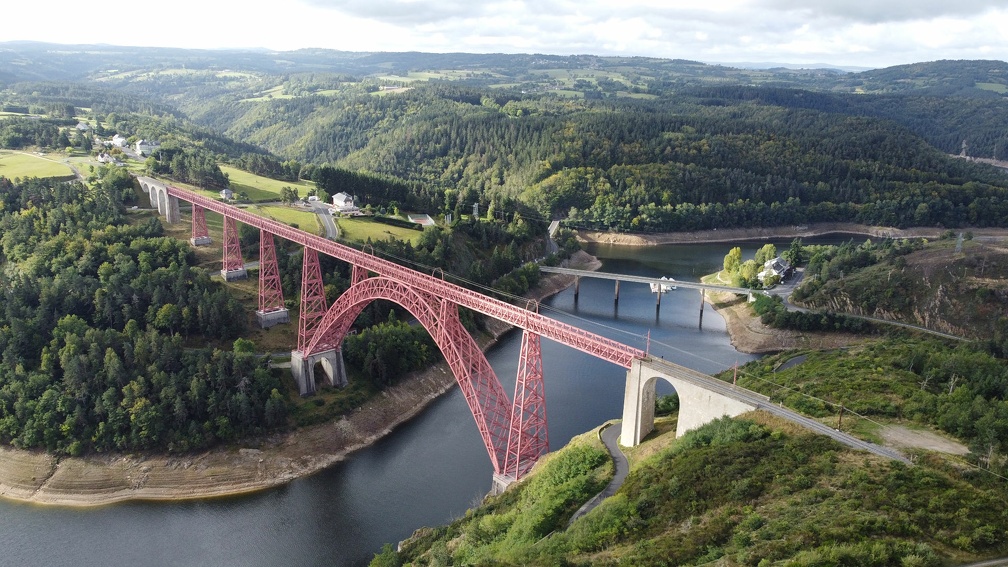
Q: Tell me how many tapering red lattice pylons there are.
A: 5